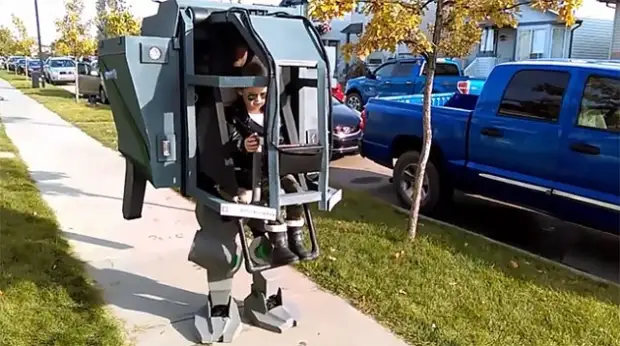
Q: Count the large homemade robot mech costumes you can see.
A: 1